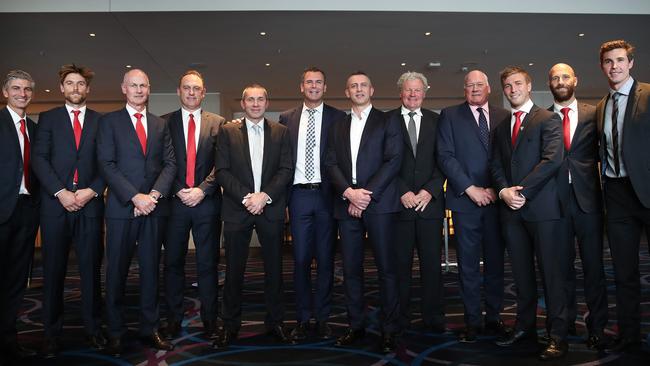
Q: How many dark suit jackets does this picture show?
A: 12